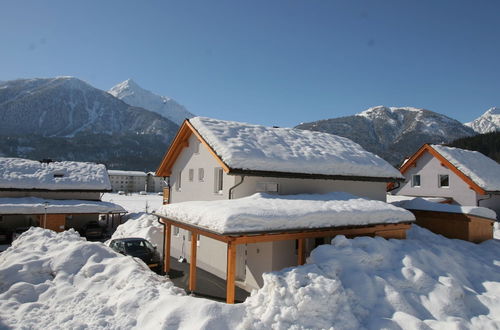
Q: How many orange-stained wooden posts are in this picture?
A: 4